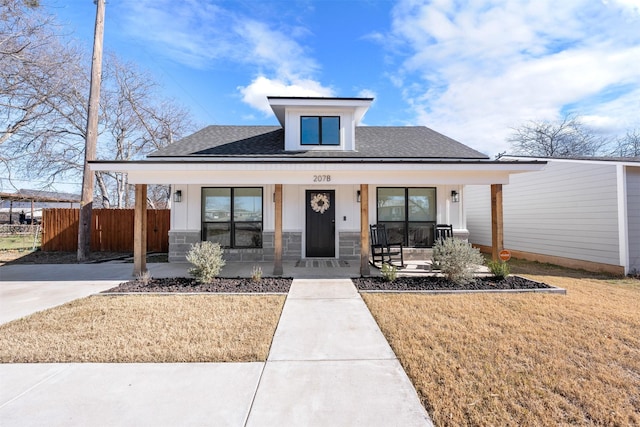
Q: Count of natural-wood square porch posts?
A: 4